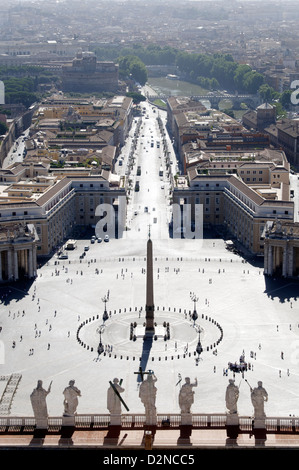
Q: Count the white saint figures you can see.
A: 7